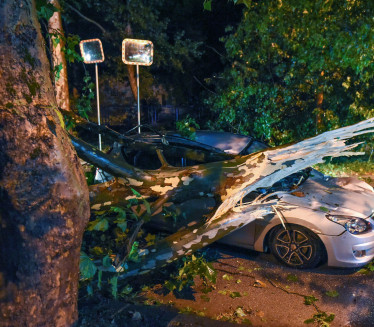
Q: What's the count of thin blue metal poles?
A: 2